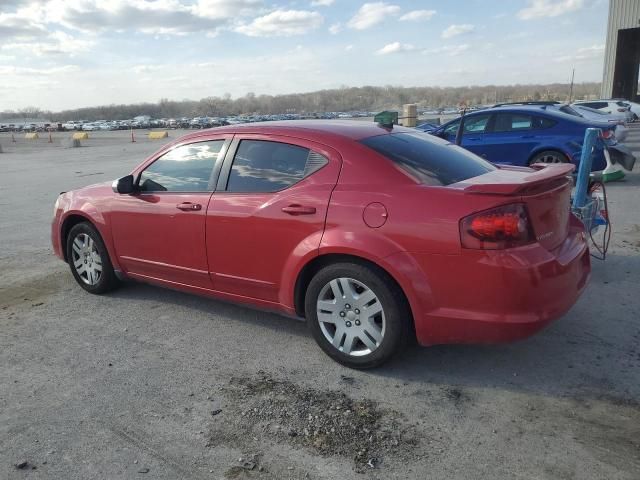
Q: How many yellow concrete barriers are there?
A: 3